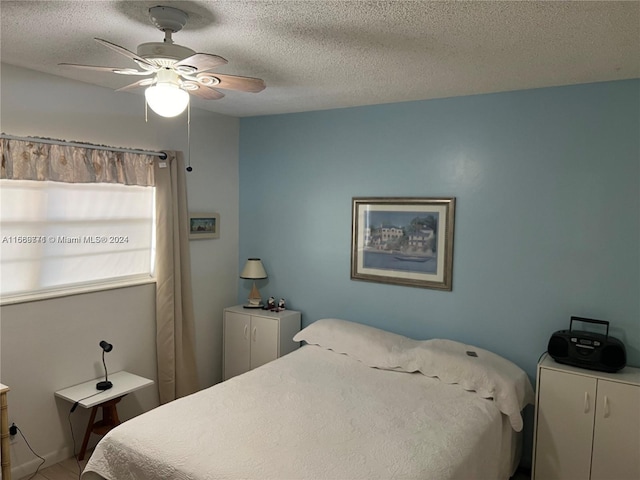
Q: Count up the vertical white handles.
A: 4